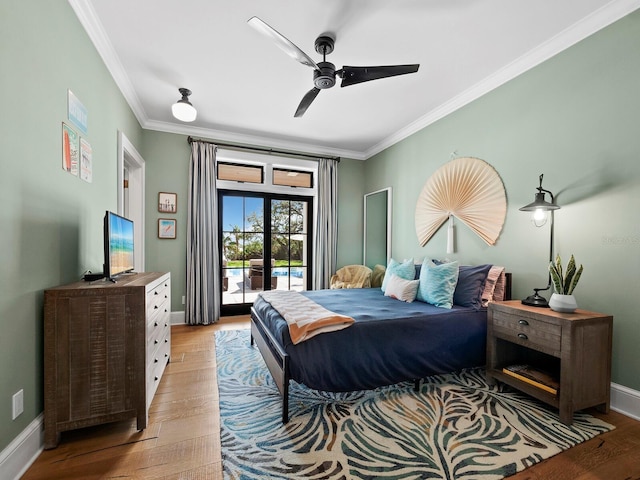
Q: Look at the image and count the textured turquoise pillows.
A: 2